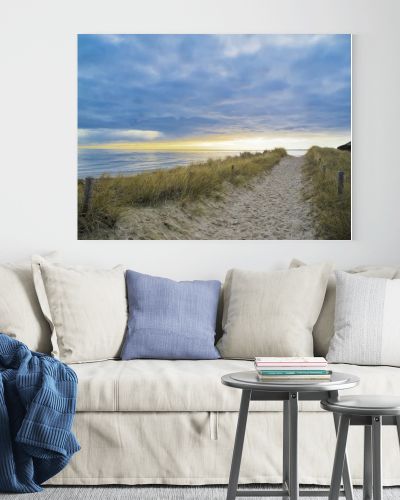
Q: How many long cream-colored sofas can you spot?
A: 1